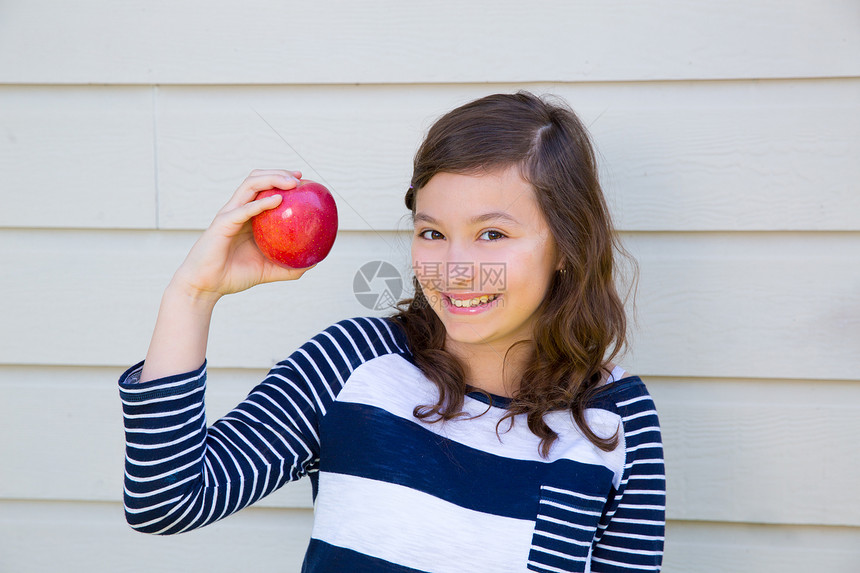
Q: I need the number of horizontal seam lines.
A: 4